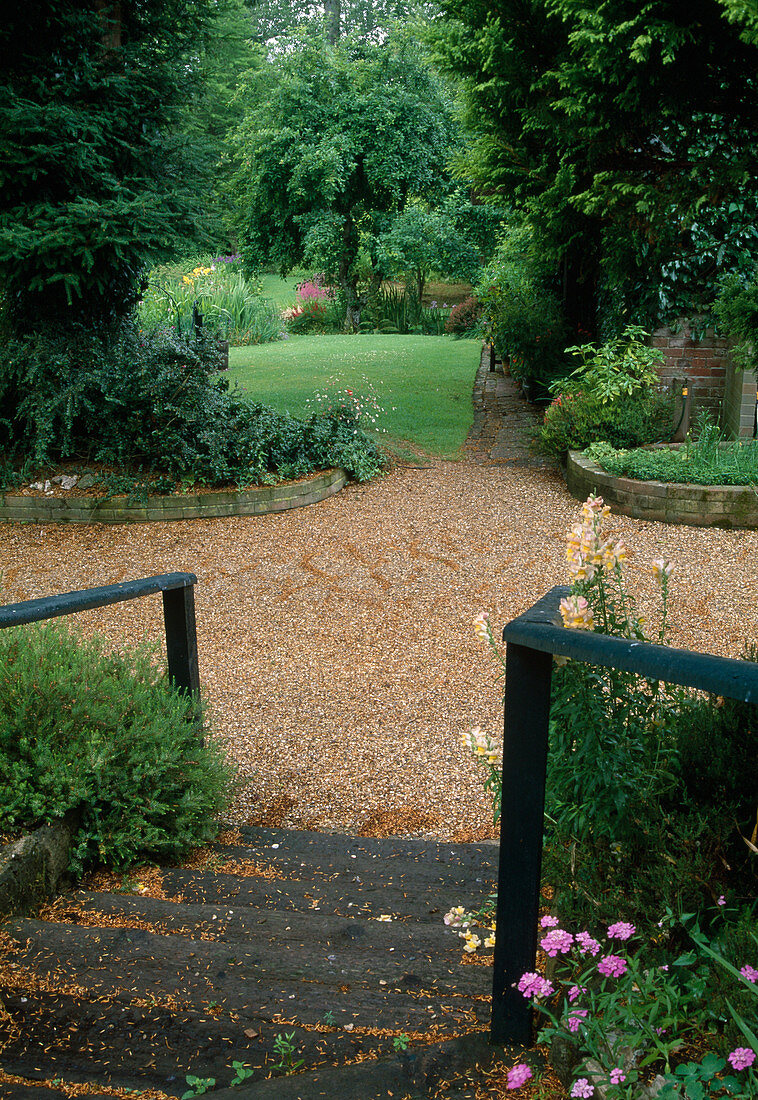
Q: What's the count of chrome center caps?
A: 0